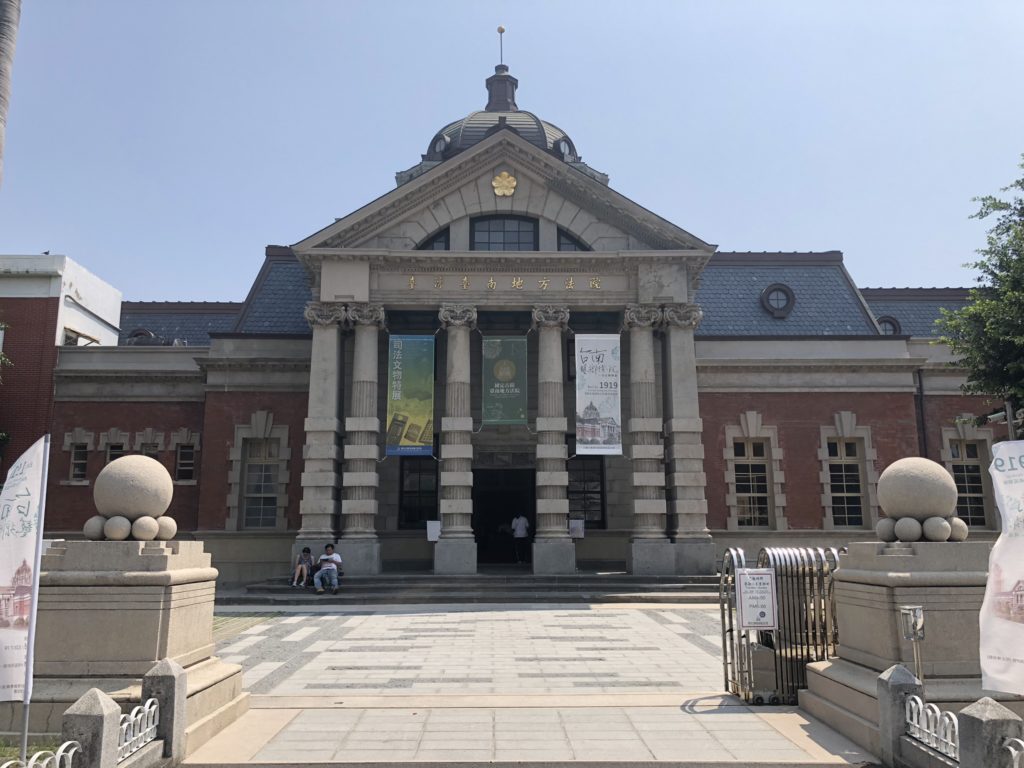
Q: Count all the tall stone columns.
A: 6